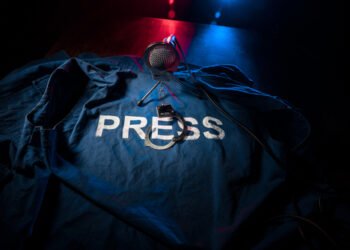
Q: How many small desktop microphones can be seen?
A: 1